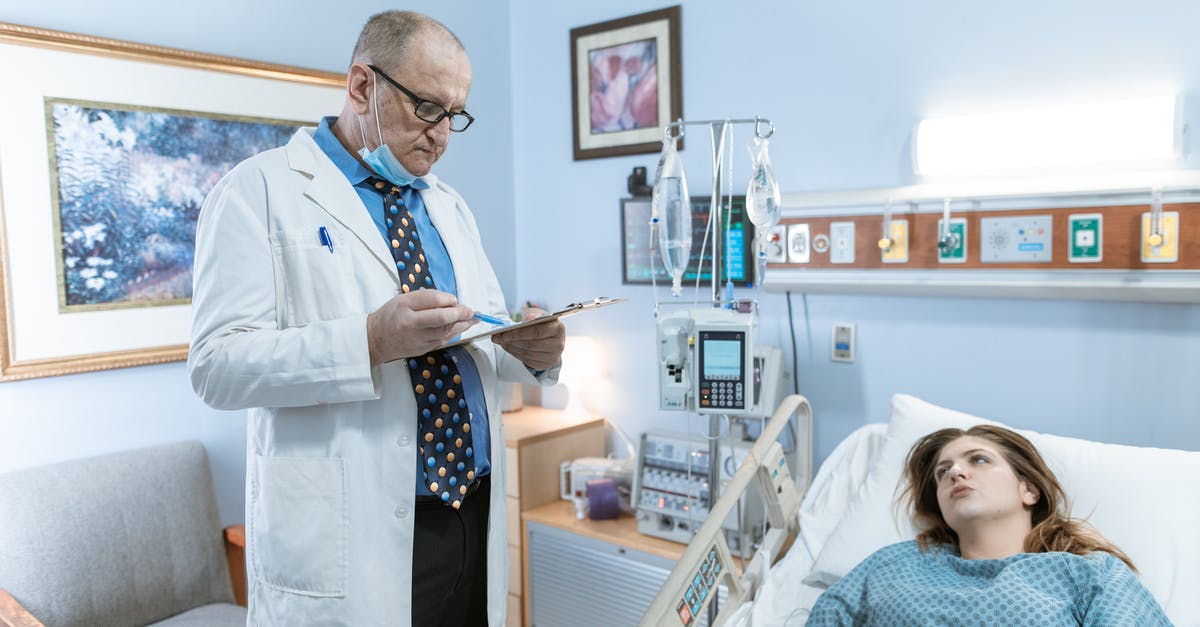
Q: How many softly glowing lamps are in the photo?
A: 1